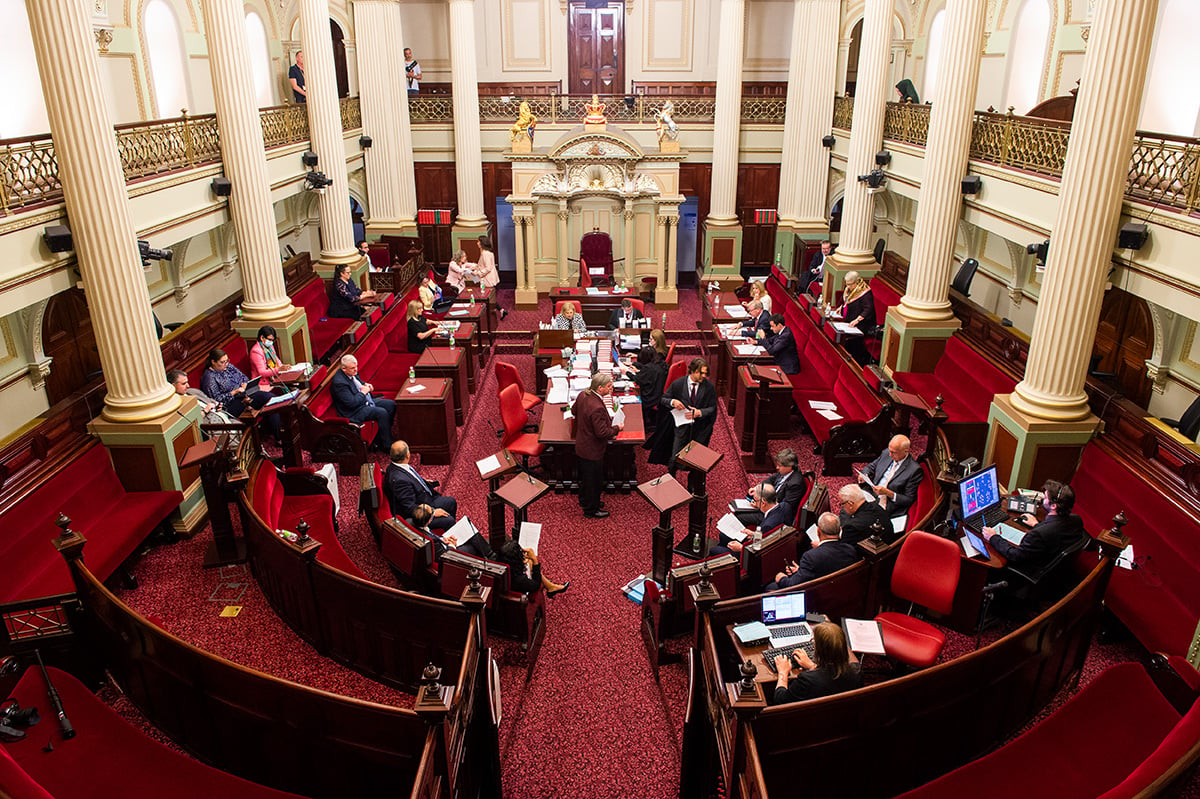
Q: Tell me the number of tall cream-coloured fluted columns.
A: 10